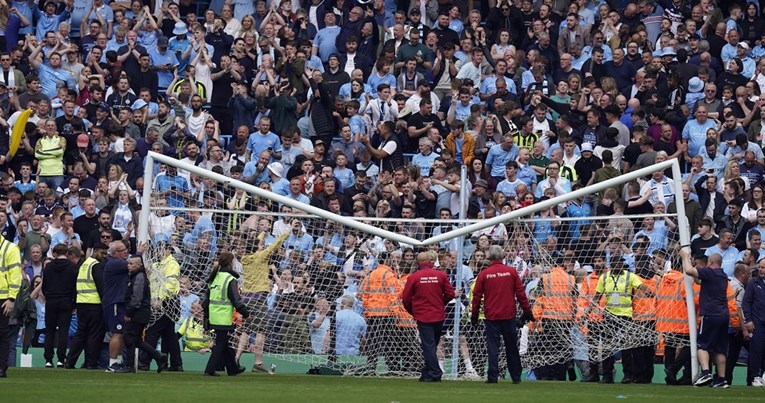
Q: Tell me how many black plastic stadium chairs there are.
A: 0